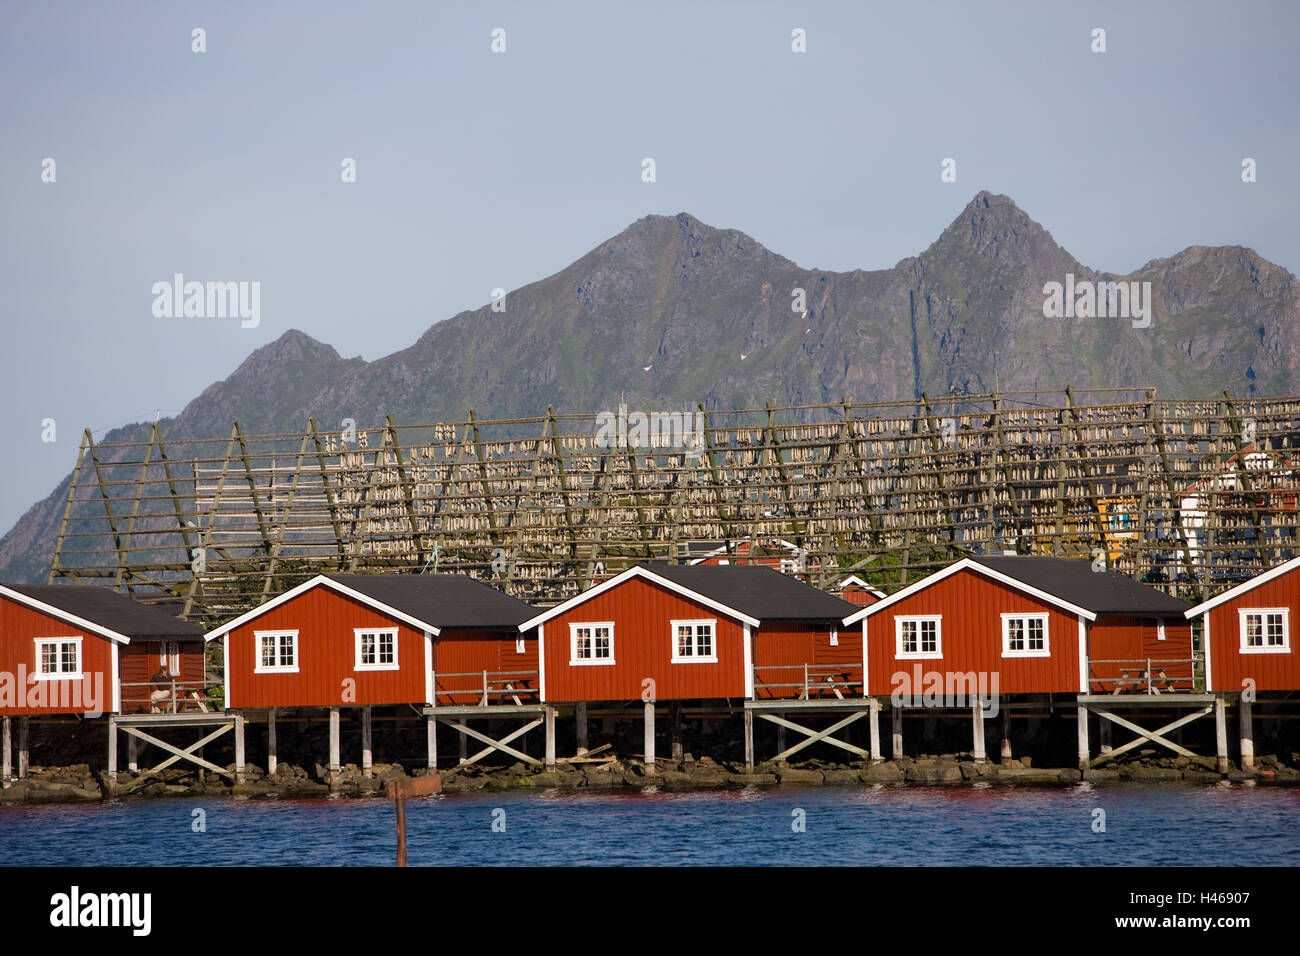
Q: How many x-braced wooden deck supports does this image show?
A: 4